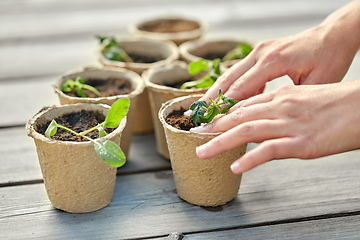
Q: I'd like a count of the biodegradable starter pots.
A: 7